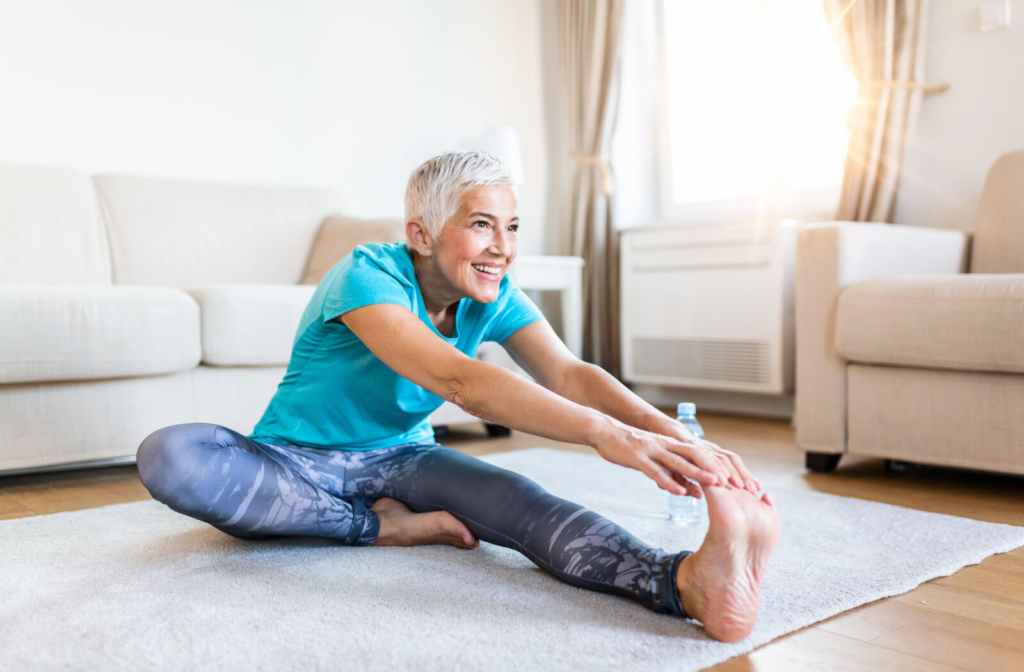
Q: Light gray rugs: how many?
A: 1